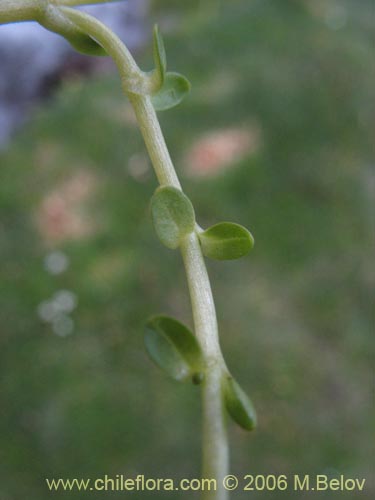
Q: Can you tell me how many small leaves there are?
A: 7